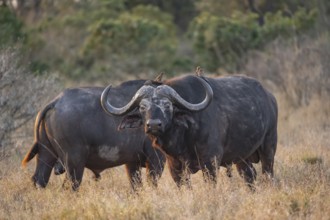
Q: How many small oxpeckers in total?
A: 2